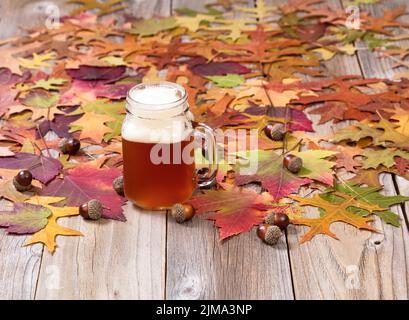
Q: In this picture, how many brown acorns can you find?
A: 9